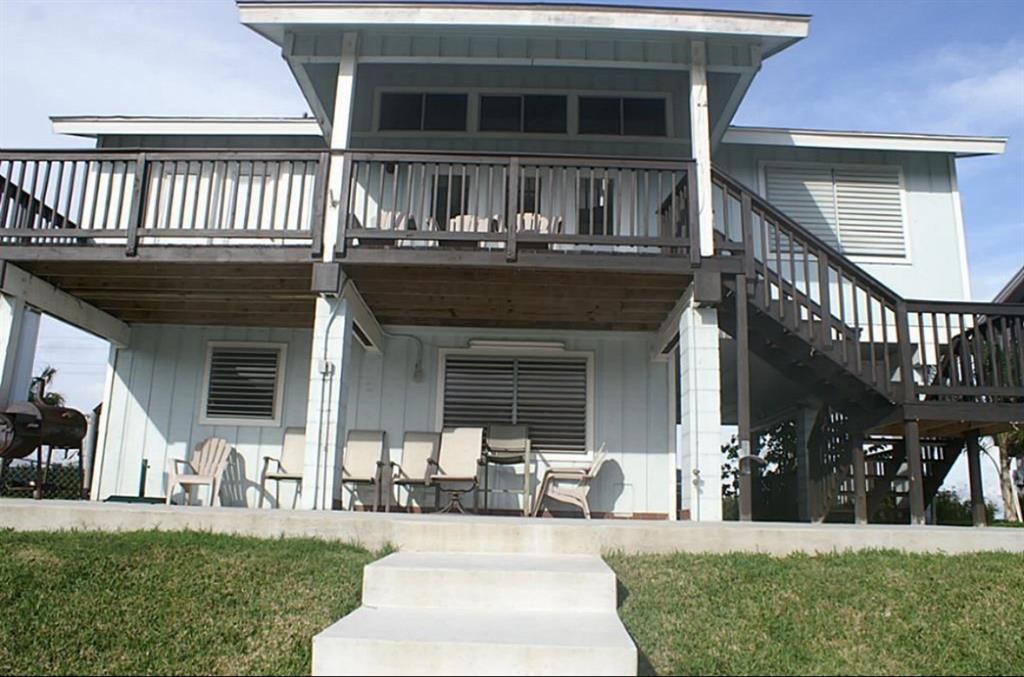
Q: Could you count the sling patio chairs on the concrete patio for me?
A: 5